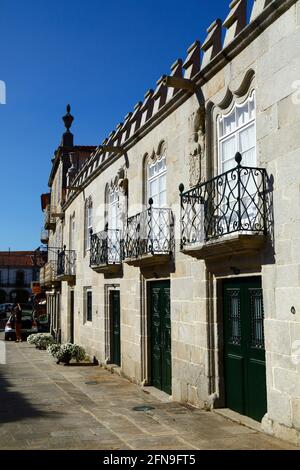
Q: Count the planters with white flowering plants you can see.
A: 2